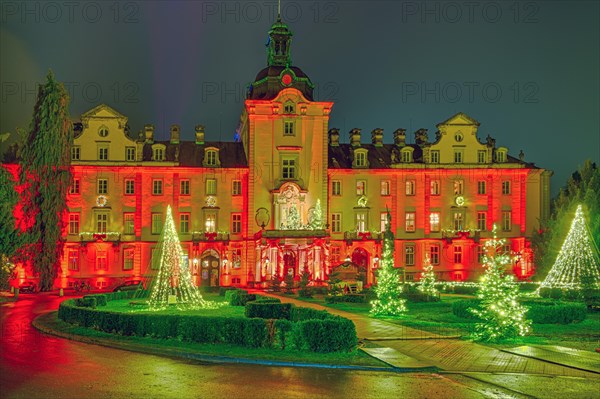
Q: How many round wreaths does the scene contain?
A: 4